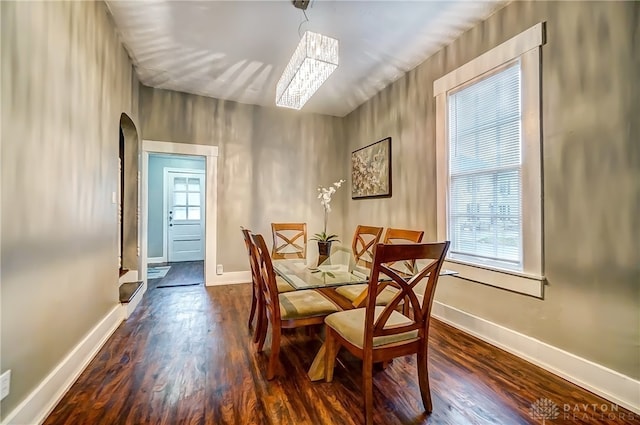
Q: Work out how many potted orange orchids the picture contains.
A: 0